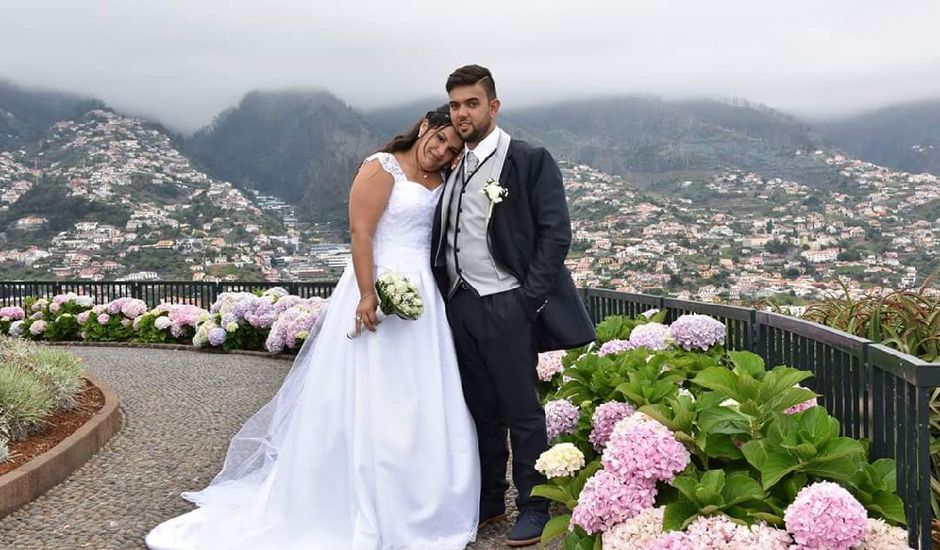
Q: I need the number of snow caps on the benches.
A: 0